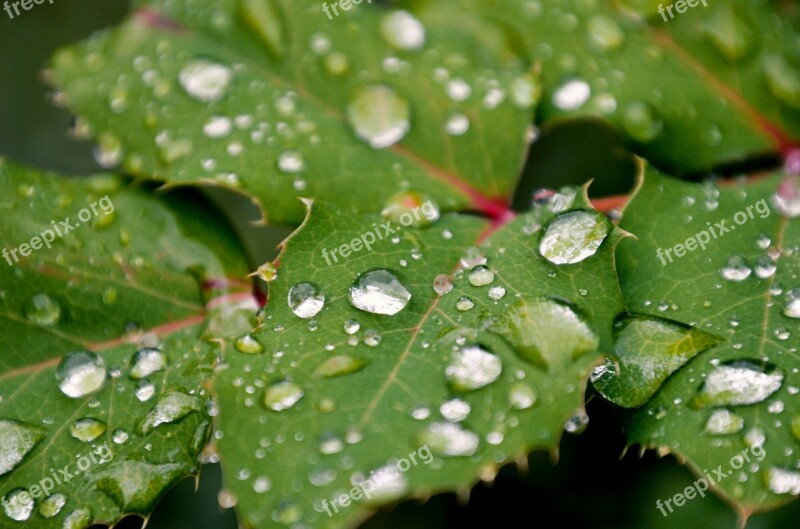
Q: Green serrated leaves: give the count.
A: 5